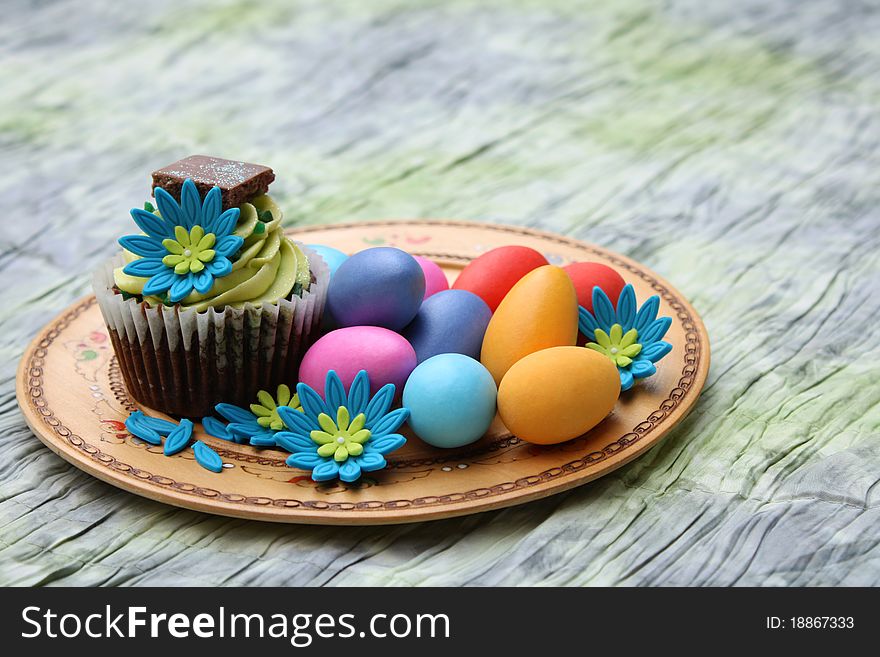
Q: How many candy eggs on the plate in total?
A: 10